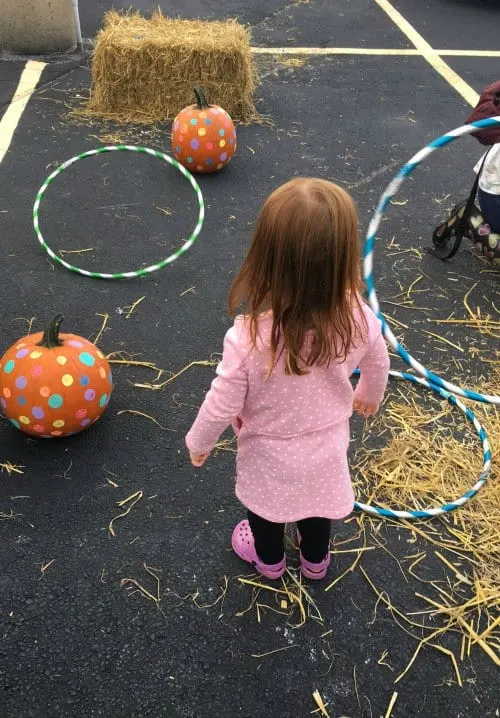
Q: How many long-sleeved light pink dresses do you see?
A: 1